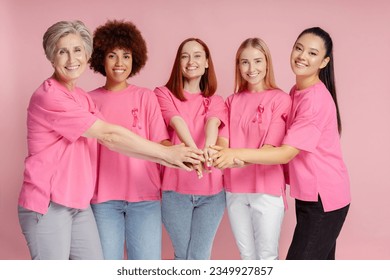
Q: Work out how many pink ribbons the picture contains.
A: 3